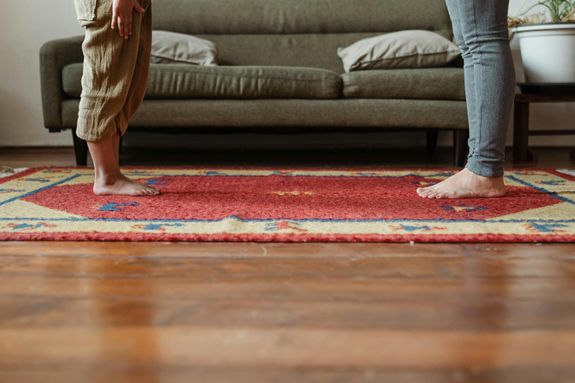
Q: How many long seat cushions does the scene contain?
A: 2